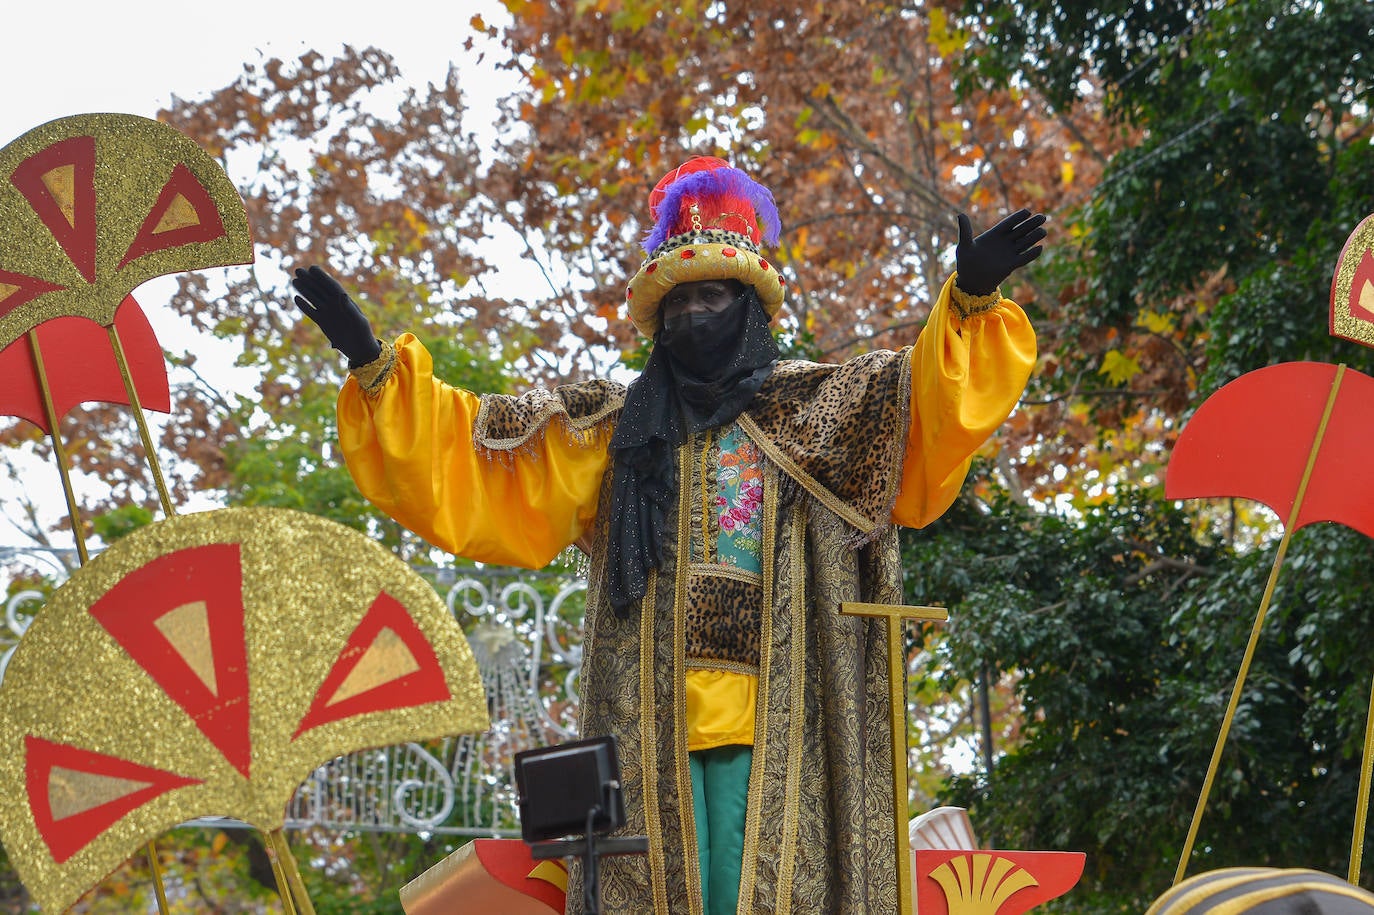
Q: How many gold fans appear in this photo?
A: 3